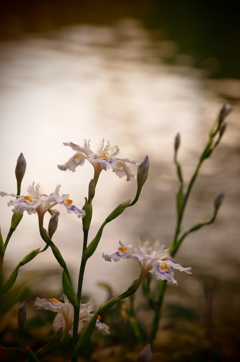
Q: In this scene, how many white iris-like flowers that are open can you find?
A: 4